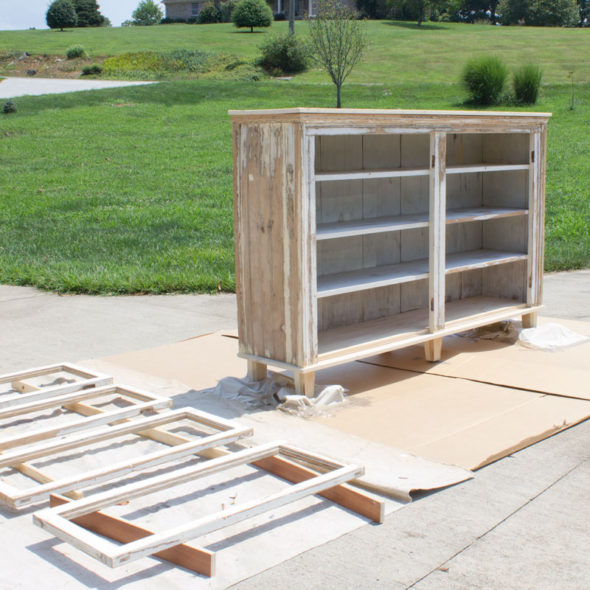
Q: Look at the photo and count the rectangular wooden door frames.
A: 4